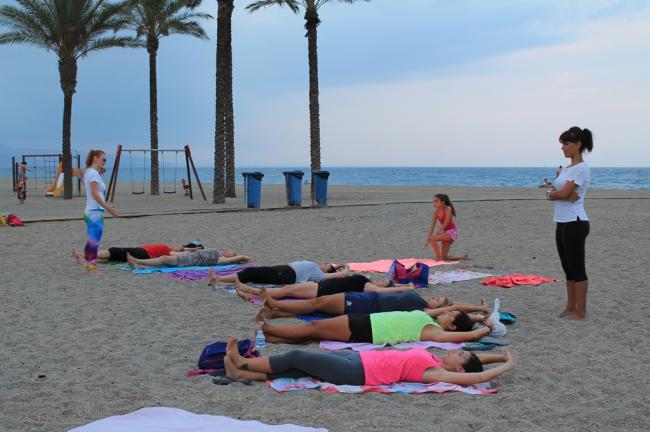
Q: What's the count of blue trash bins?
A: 3